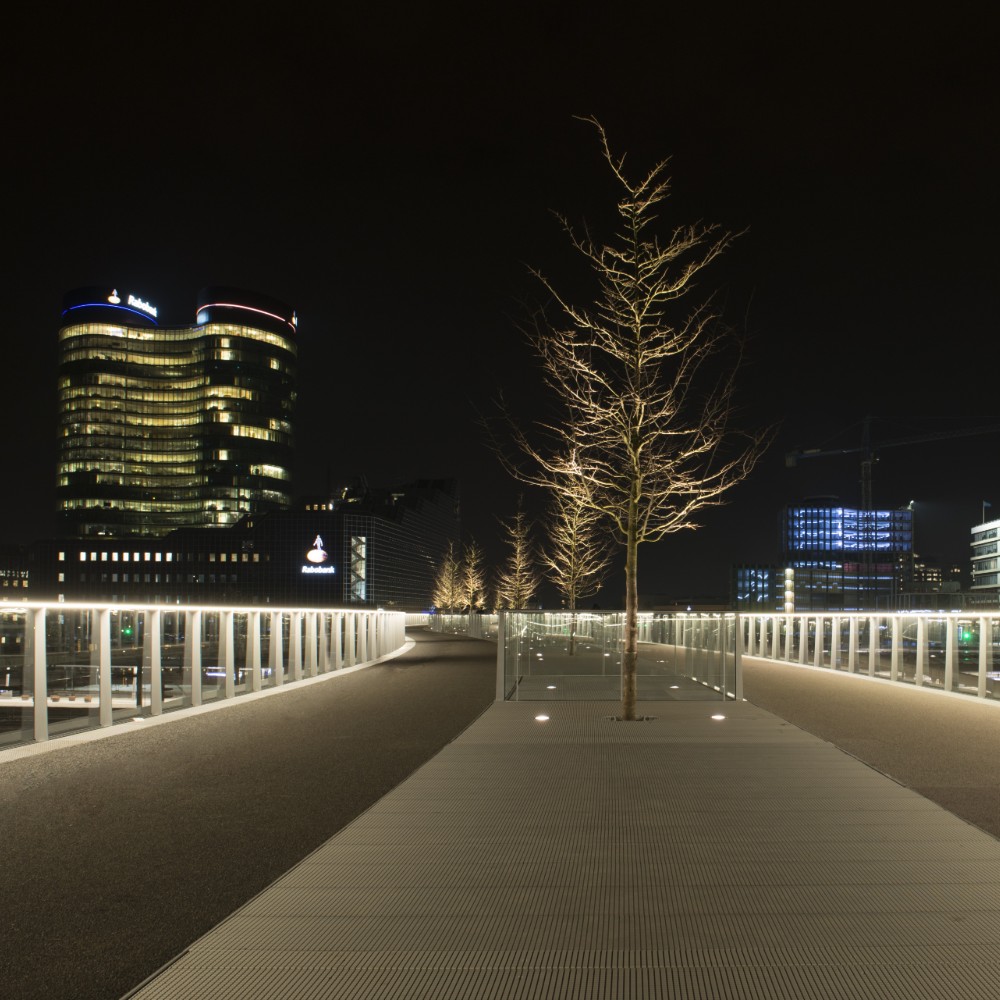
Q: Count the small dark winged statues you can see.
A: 0